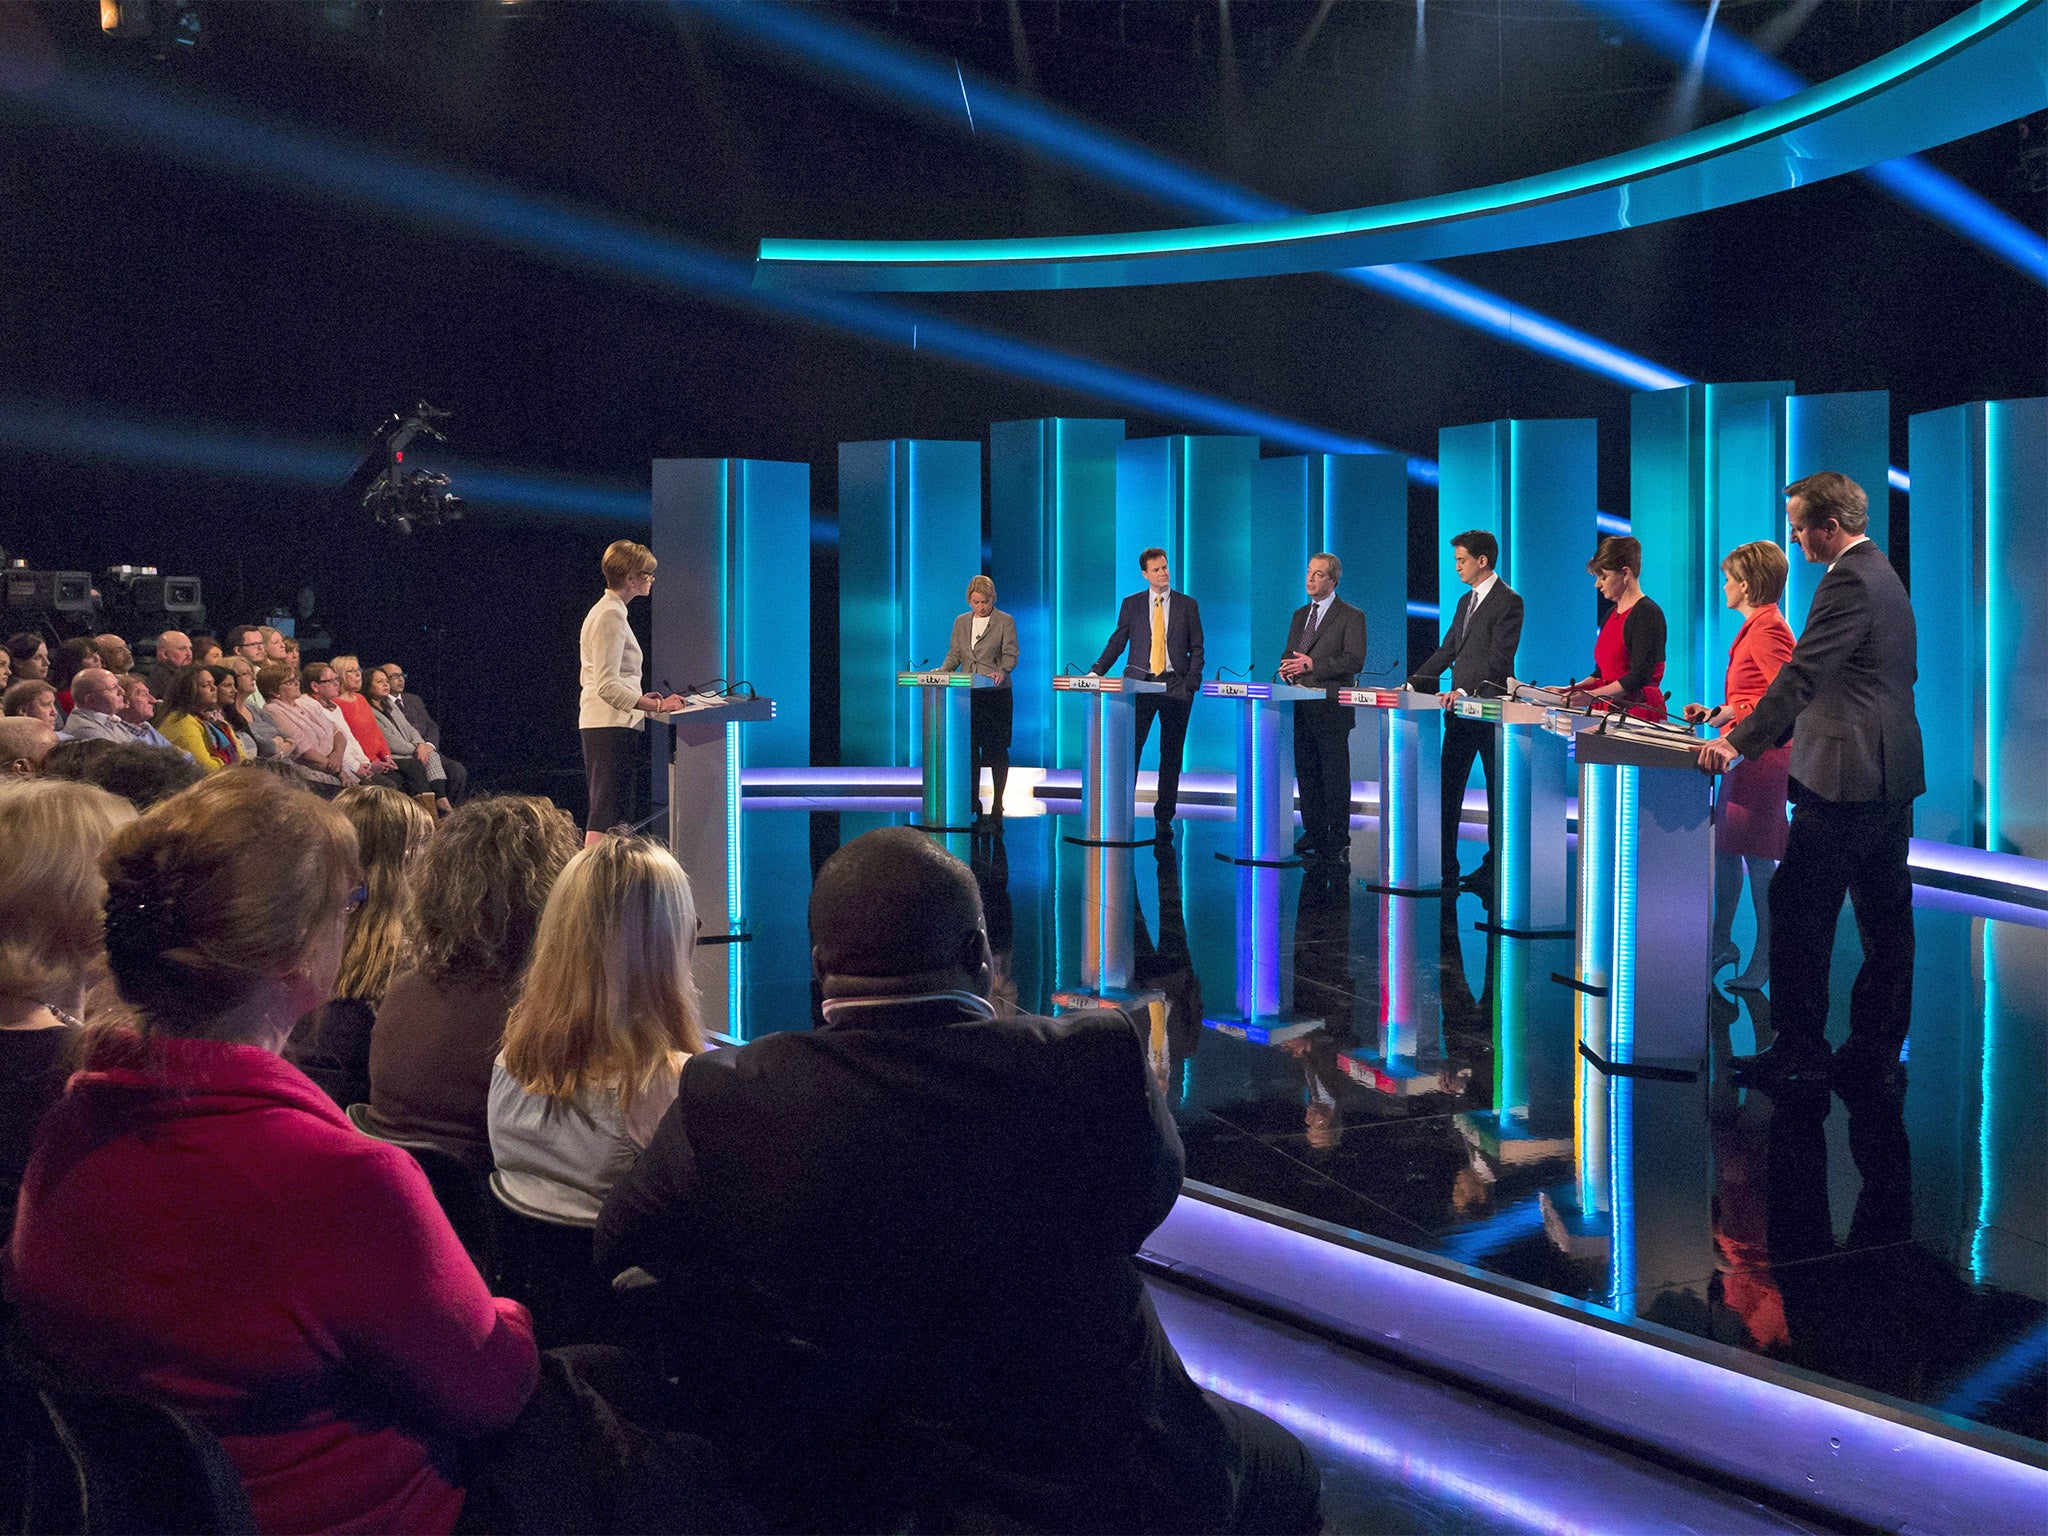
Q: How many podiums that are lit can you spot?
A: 8